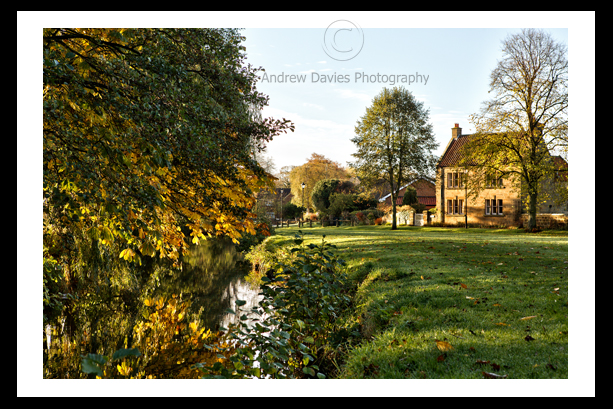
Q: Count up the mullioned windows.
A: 4